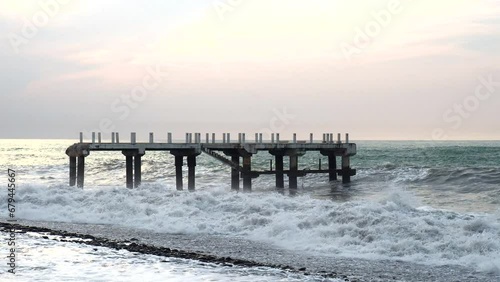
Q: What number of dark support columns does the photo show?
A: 12